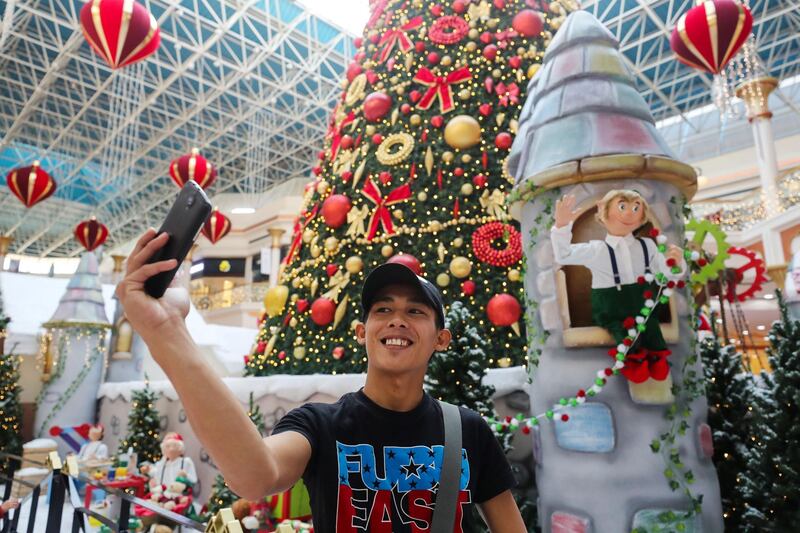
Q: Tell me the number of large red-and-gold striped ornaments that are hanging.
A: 6